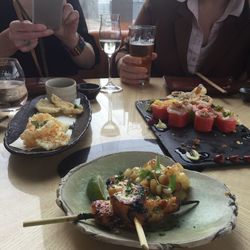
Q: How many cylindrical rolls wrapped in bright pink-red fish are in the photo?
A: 4